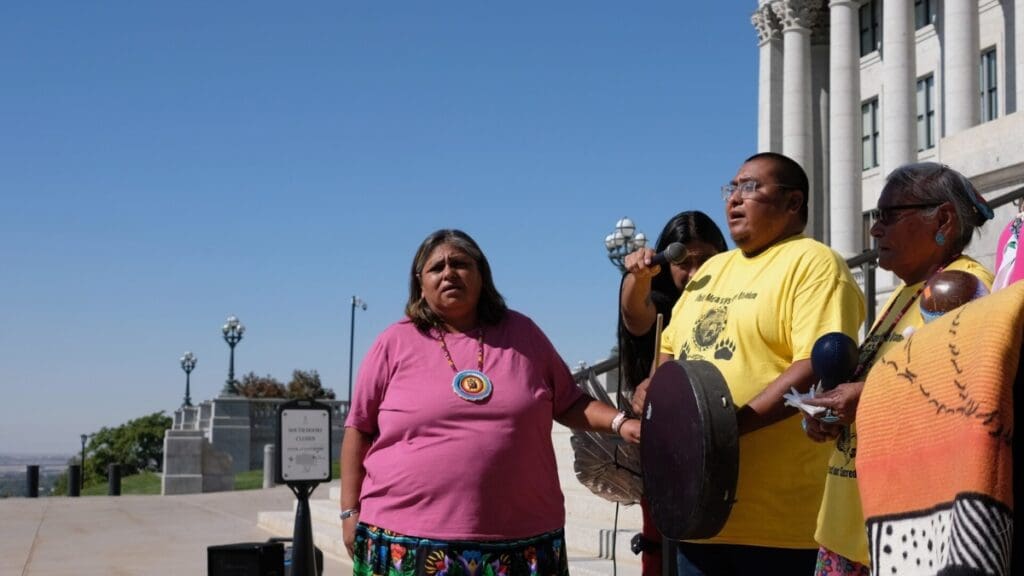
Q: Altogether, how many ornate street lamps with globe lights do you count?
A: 3